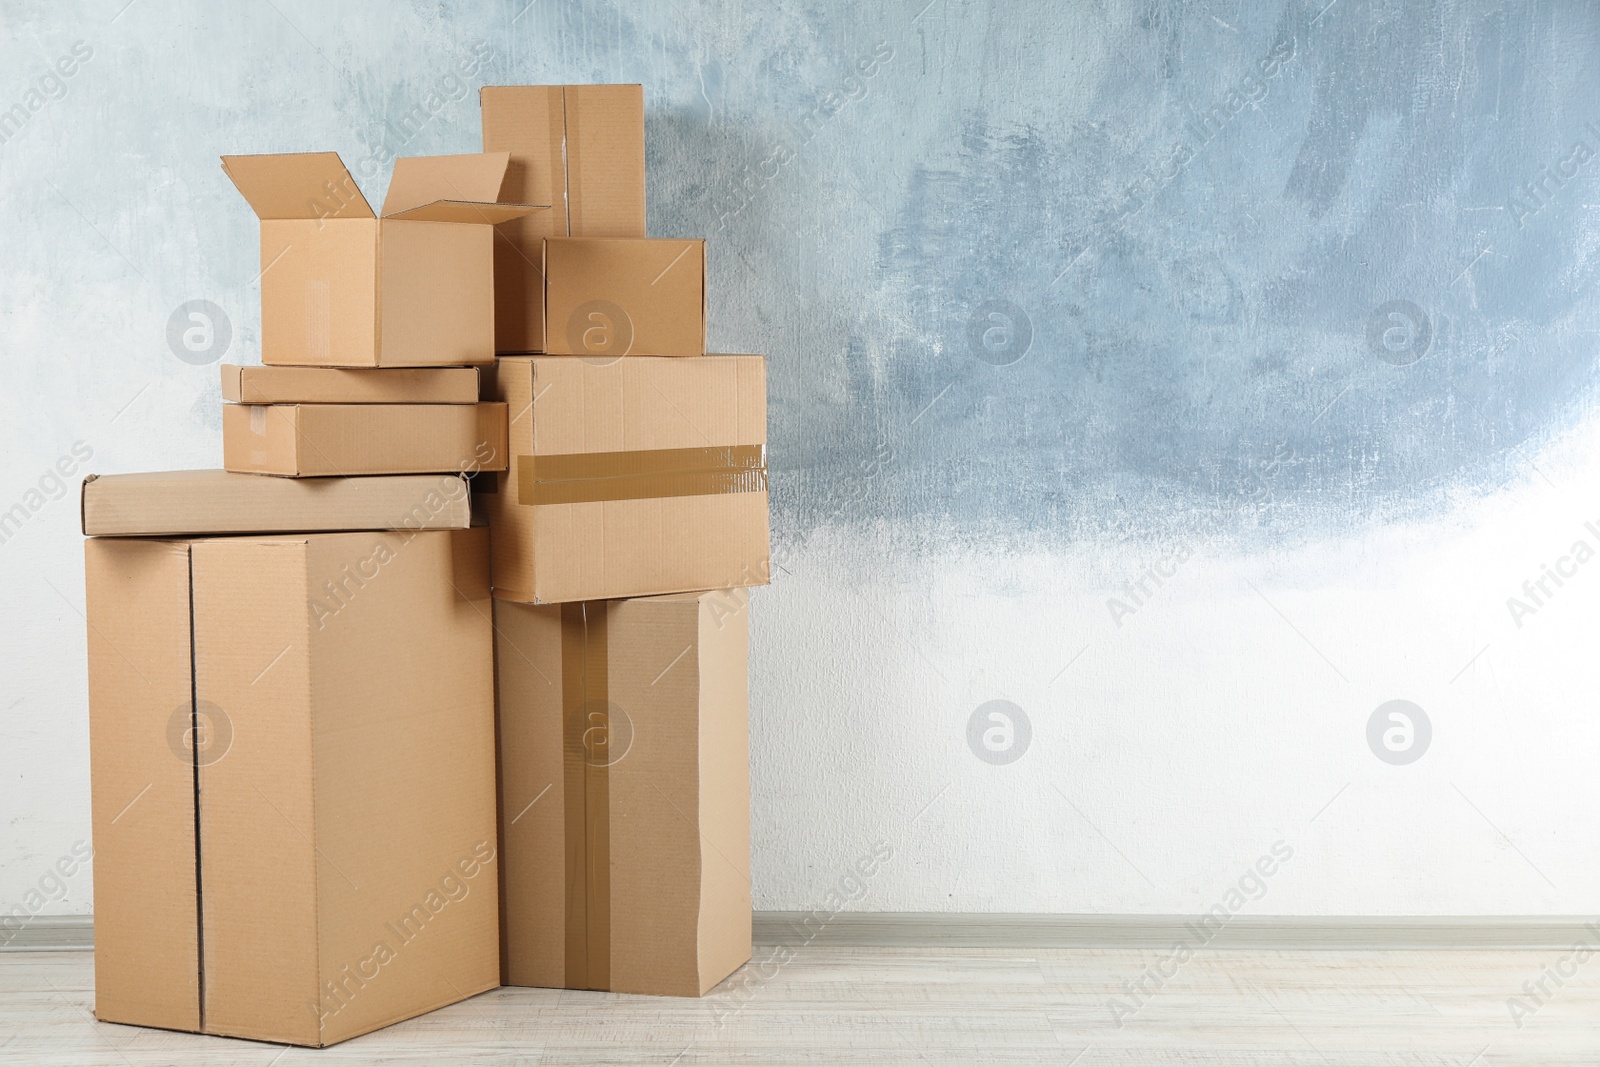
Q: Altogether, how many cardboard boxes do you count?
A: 9